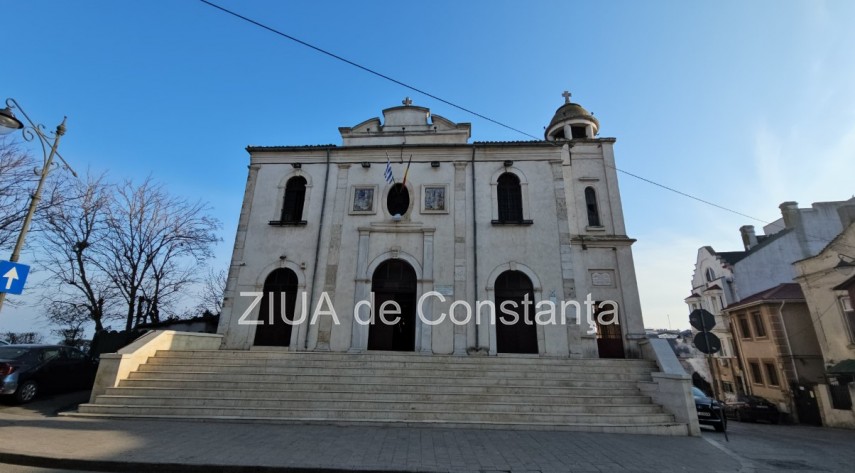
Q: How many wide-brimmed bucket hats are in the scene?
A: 0